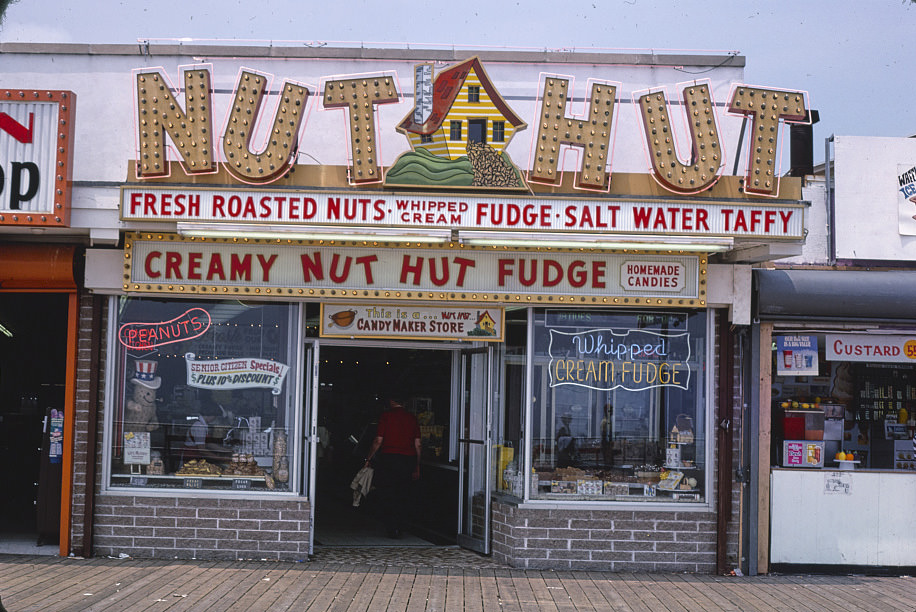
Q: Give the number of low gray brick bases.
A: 2